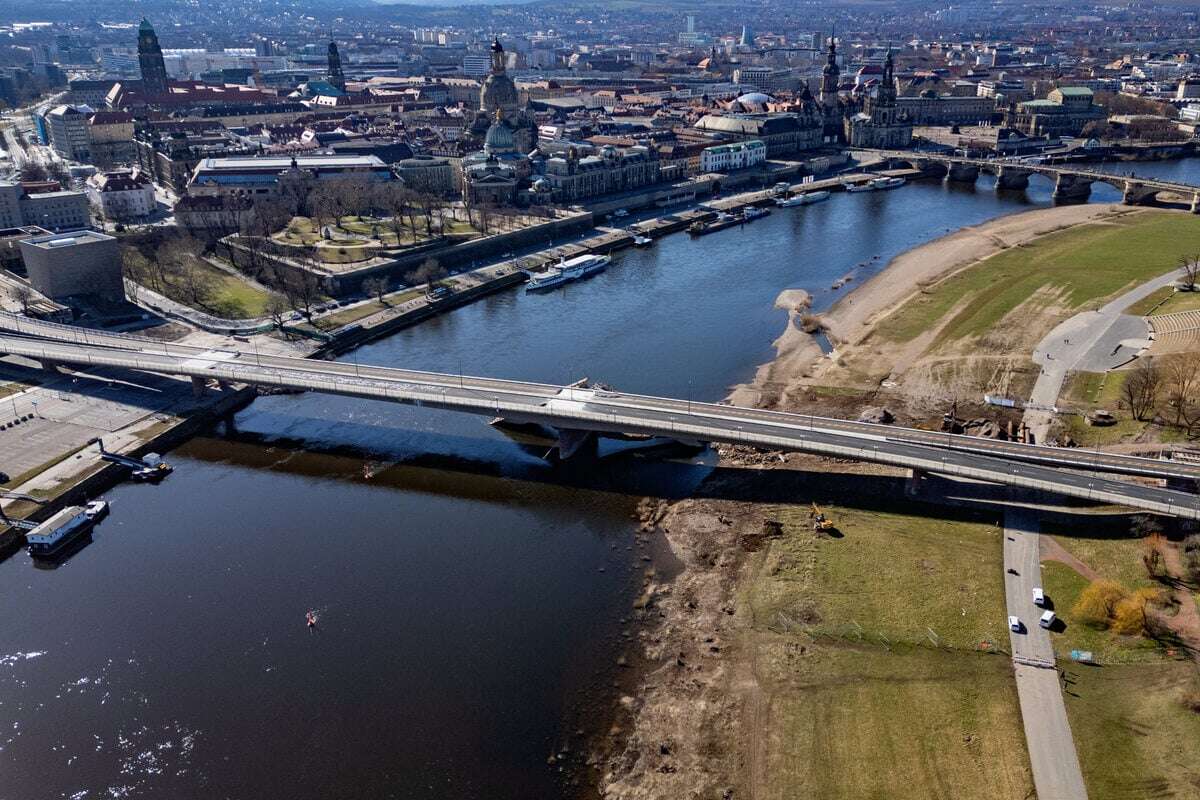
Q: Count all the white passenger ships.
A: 3